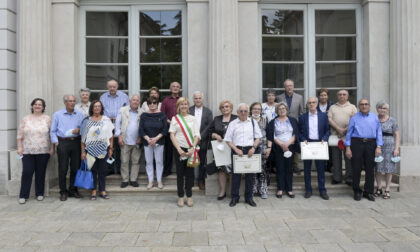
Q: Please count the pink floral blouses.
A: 1